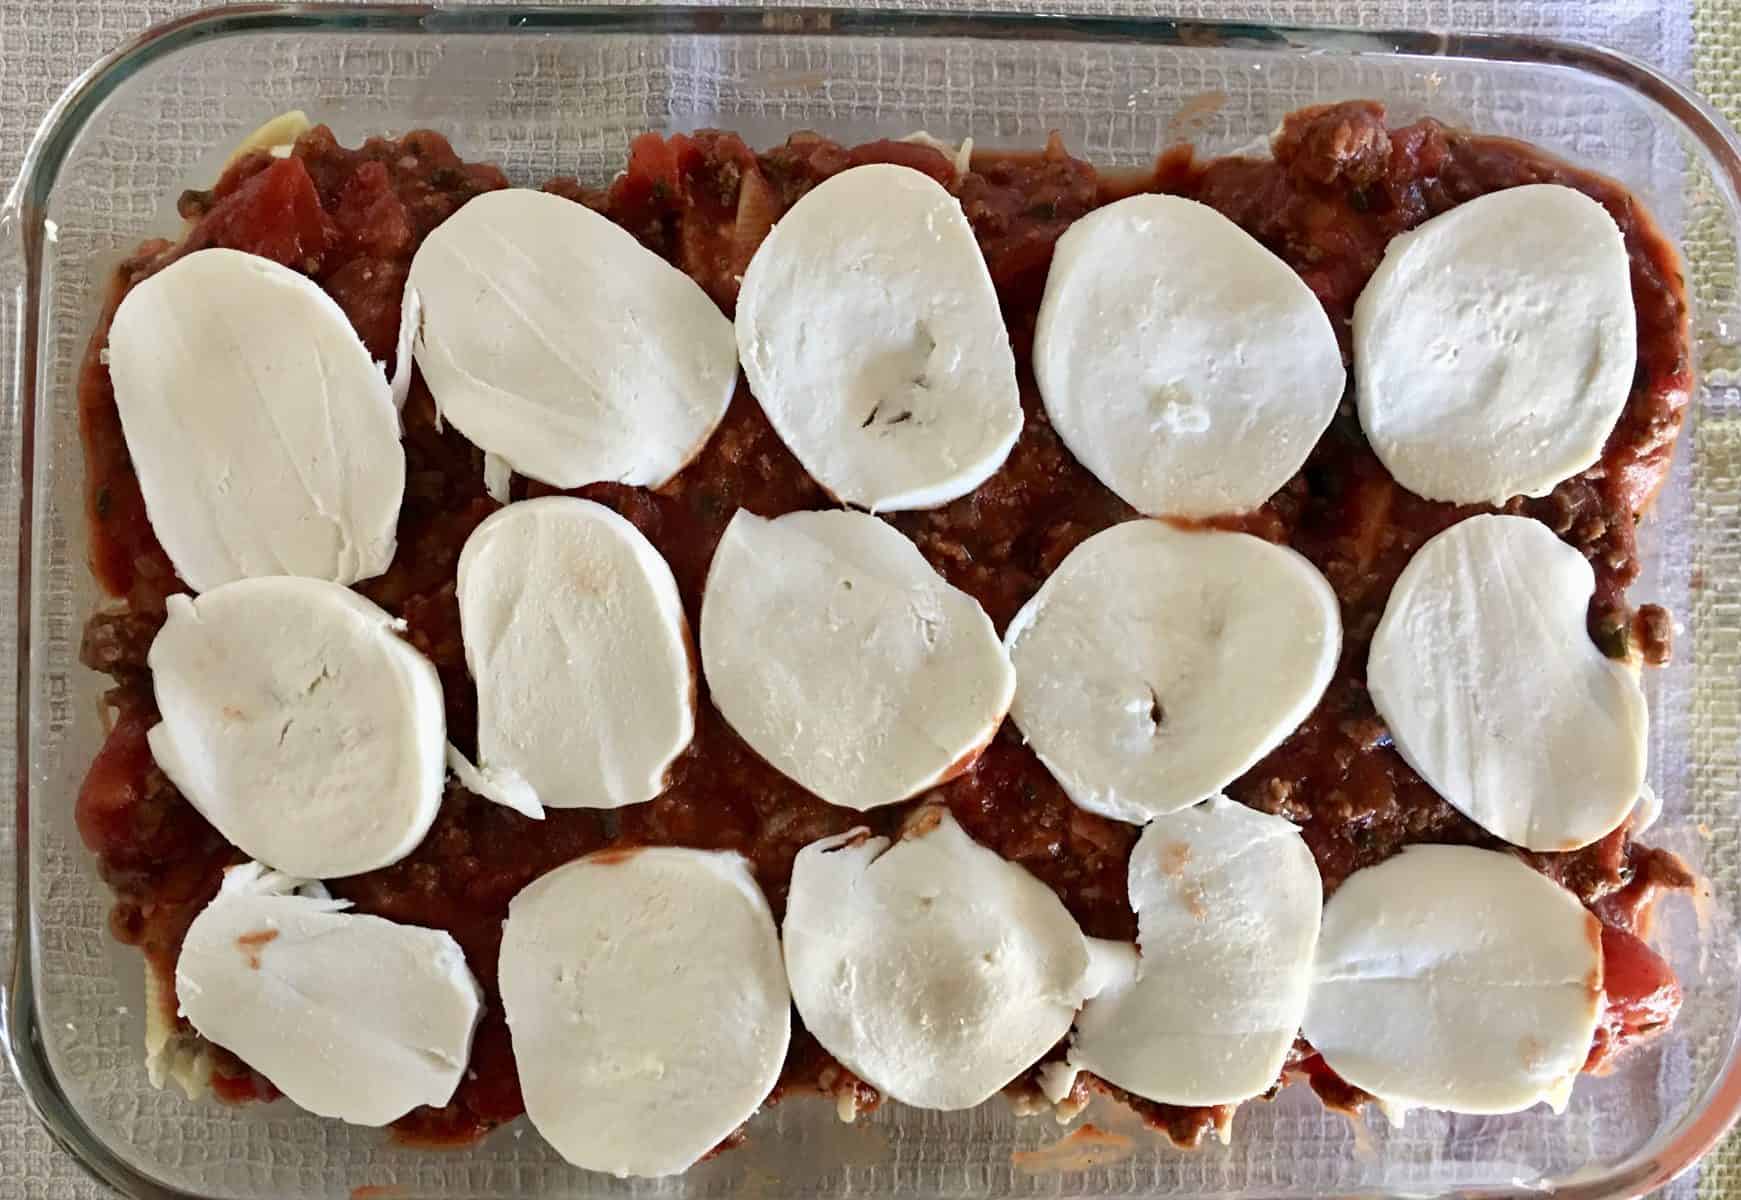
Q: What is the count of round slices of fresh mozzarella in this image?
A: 15